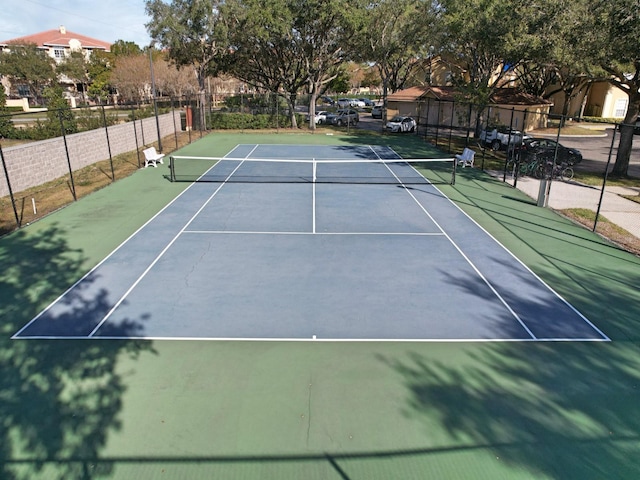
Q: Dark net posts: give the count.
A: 2